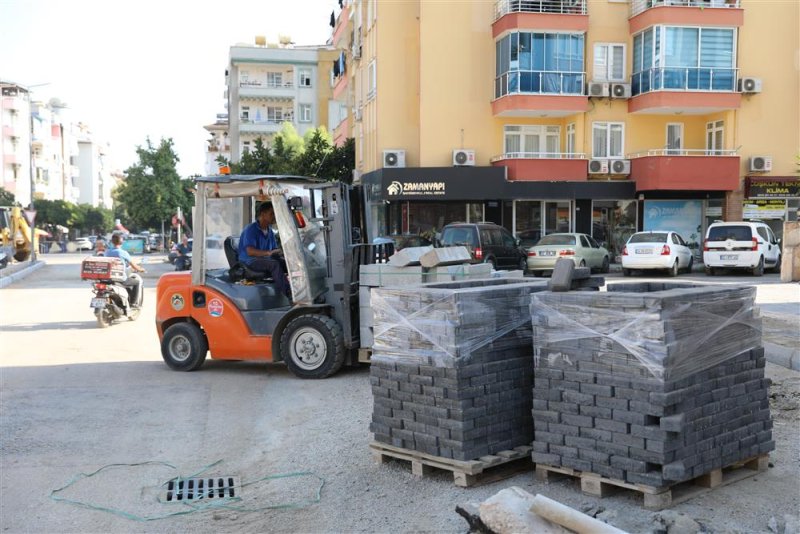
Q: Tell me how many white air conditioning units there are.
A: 8